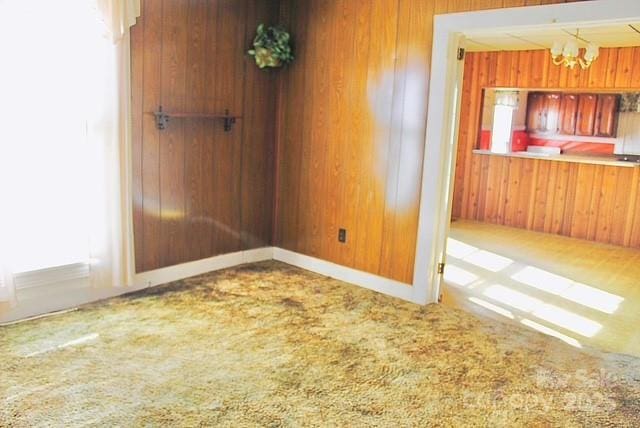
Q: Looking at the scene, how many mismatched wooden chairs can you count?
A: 0